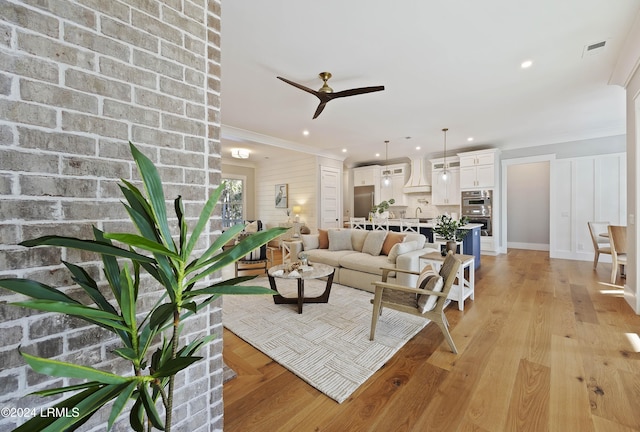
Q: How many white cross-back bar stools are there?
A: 4